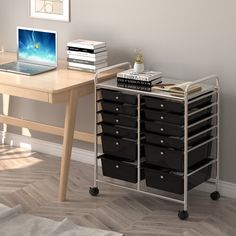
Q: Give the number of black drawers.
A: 12